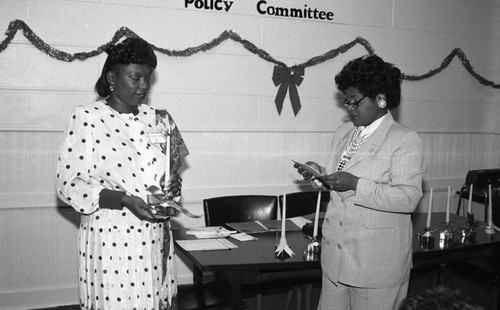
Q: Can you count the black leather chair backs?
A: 2